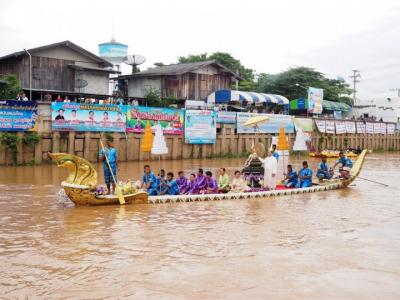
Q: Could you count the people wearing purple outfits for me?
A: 4